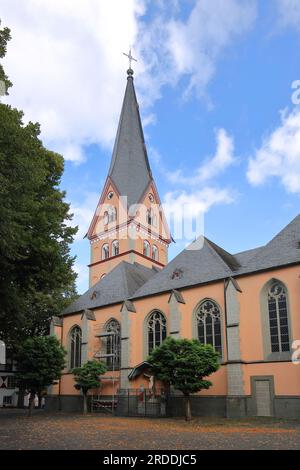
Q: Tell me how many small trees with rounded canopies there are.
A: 3